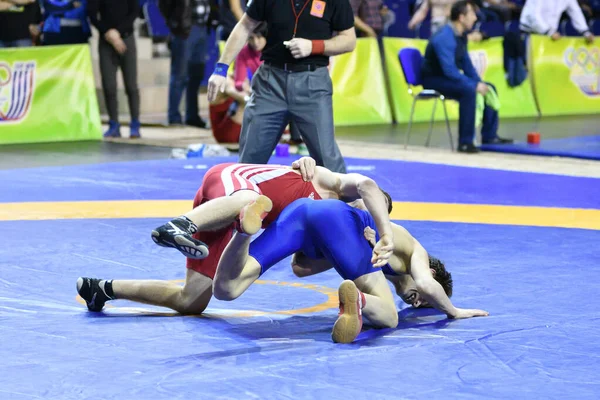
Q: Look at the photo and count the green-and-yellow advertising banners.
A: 4